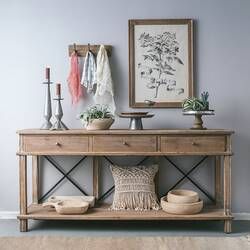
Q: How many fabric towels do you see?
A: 3